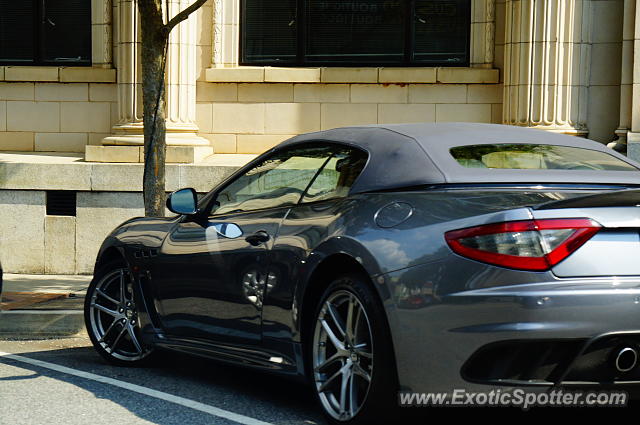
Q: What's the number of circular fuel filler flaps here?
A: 1